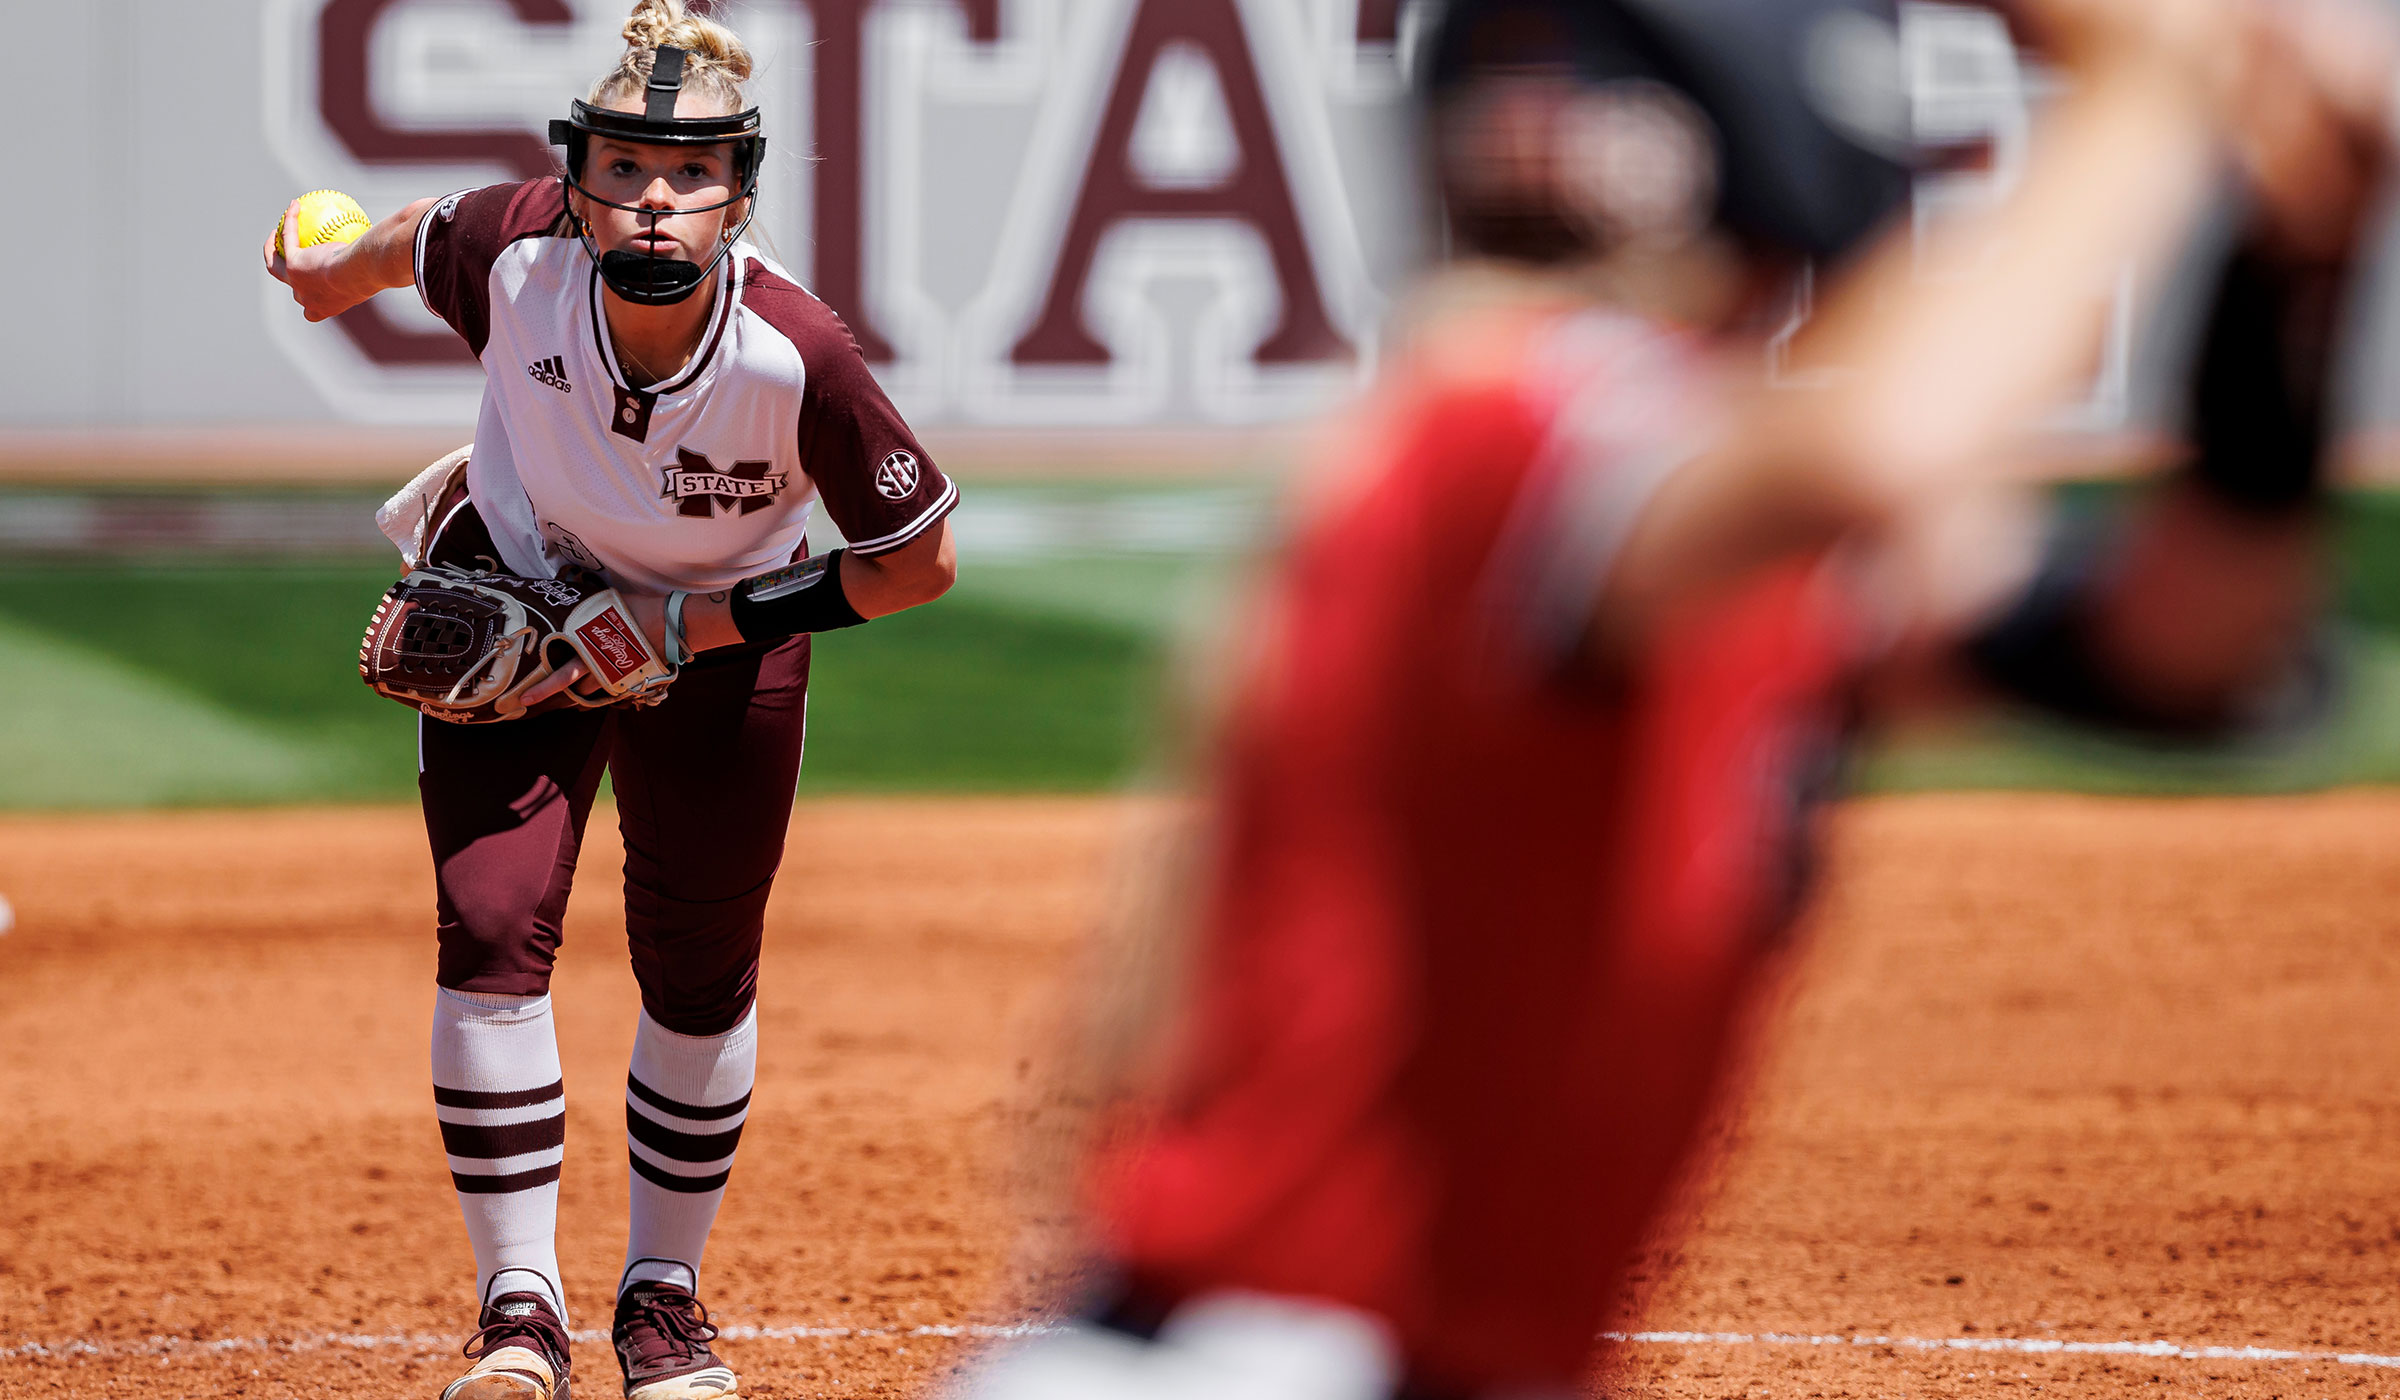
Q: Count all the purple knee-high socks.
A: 0